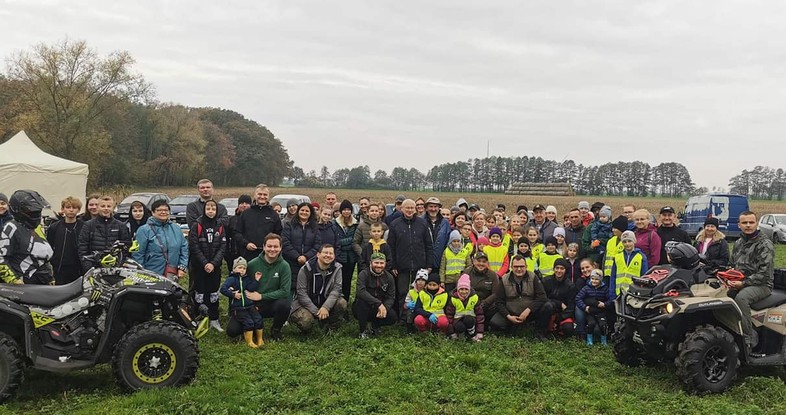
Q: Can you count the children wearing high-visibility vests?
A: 12